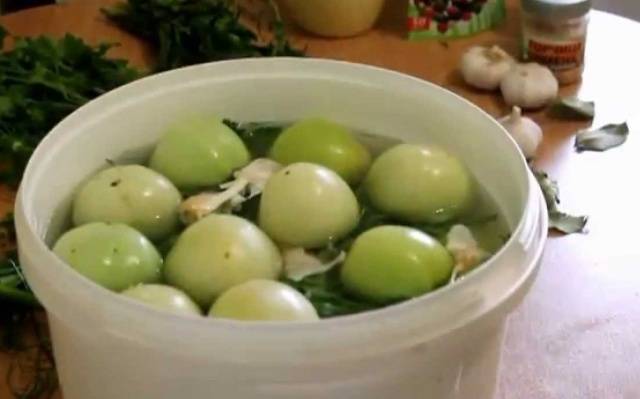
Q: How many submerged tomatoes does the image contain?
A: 10